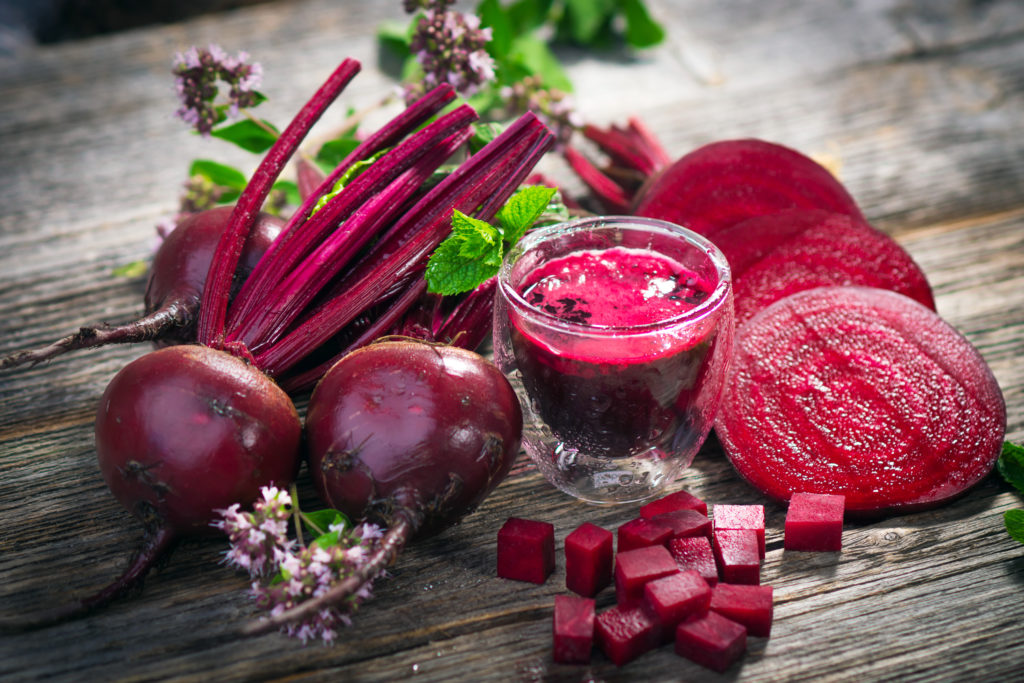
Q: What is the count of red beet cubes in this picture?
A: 15